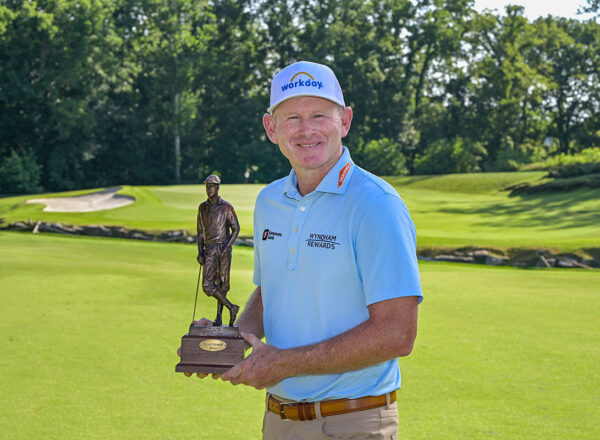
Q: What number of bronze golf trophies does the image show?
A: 1